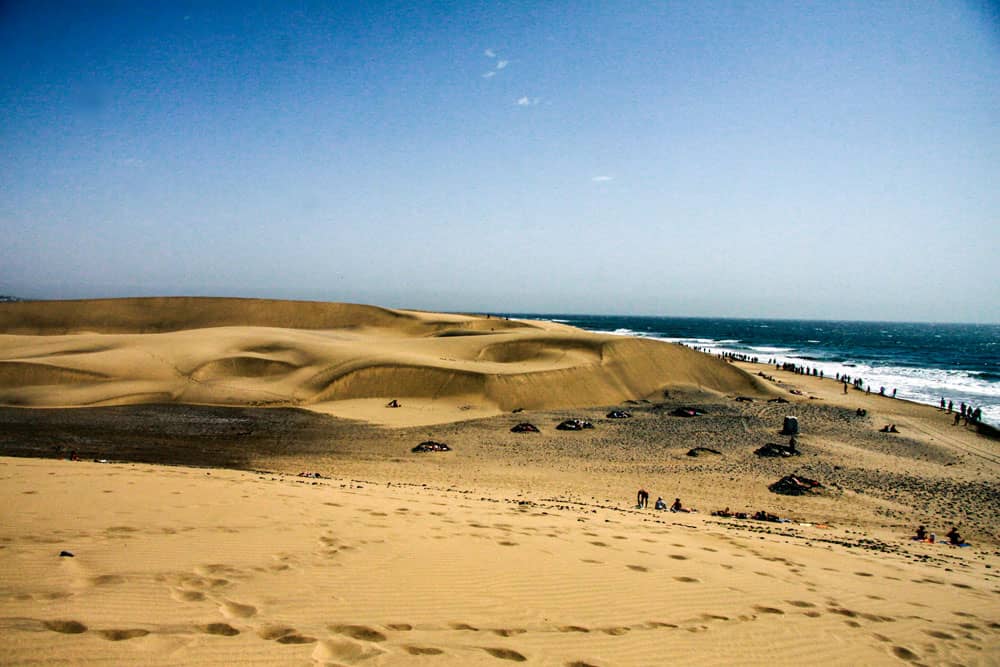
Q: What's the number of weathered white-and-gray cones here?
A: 0